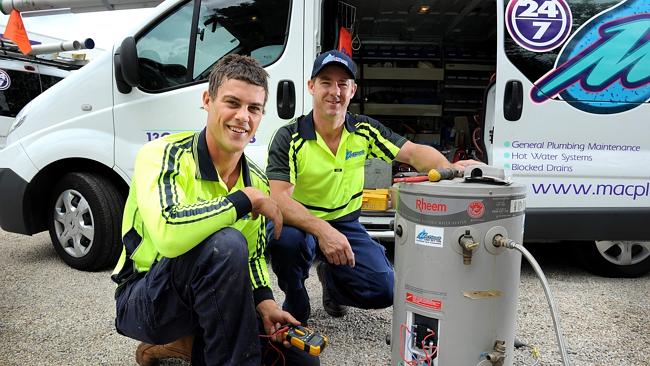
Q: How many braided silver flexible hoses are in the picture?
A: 1